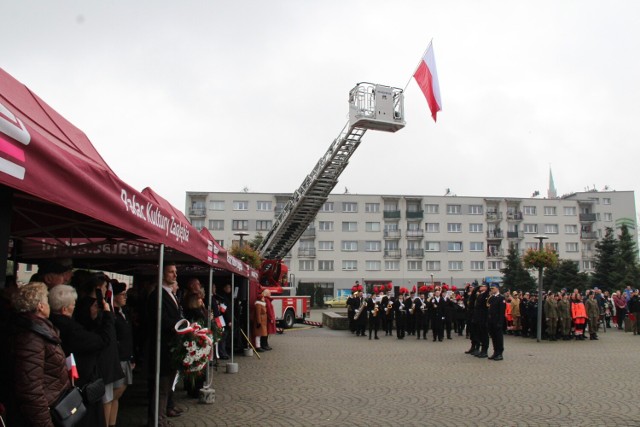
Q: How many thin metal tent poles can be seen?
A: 4